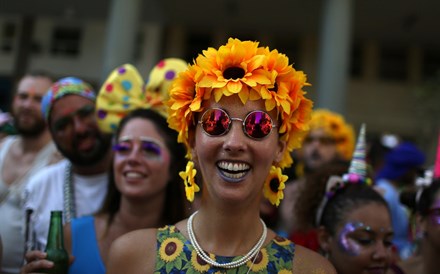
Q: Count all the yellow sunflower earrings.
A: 2